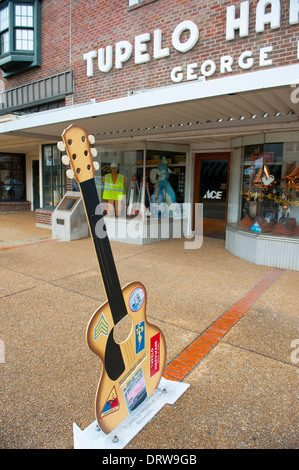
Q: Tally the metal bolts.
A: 3